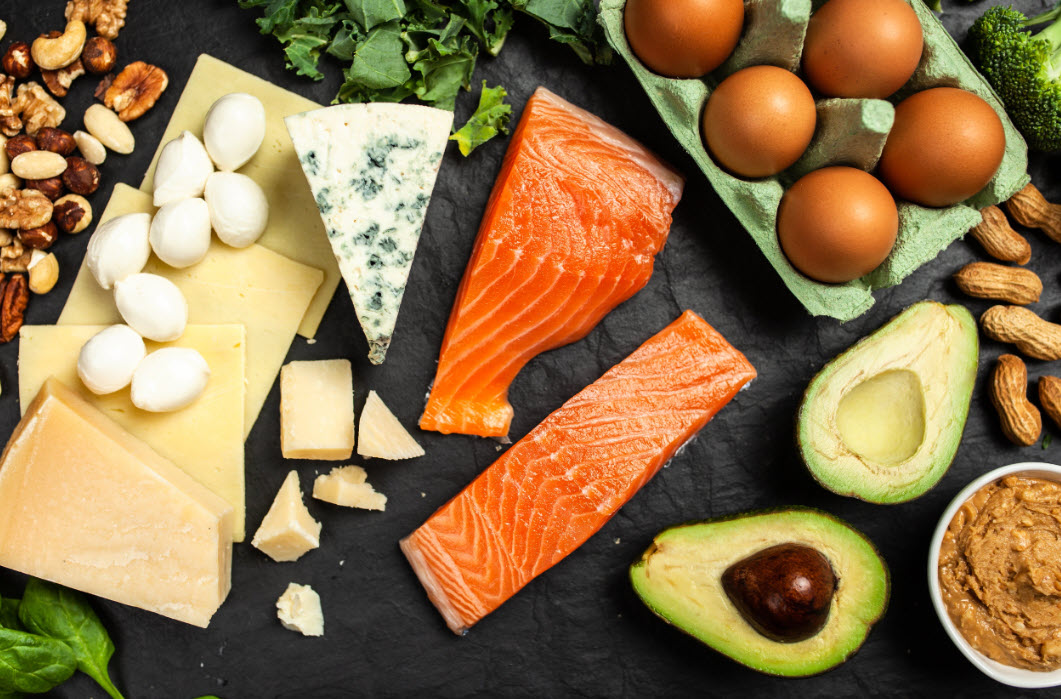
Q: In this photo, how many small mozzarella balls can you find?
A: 8